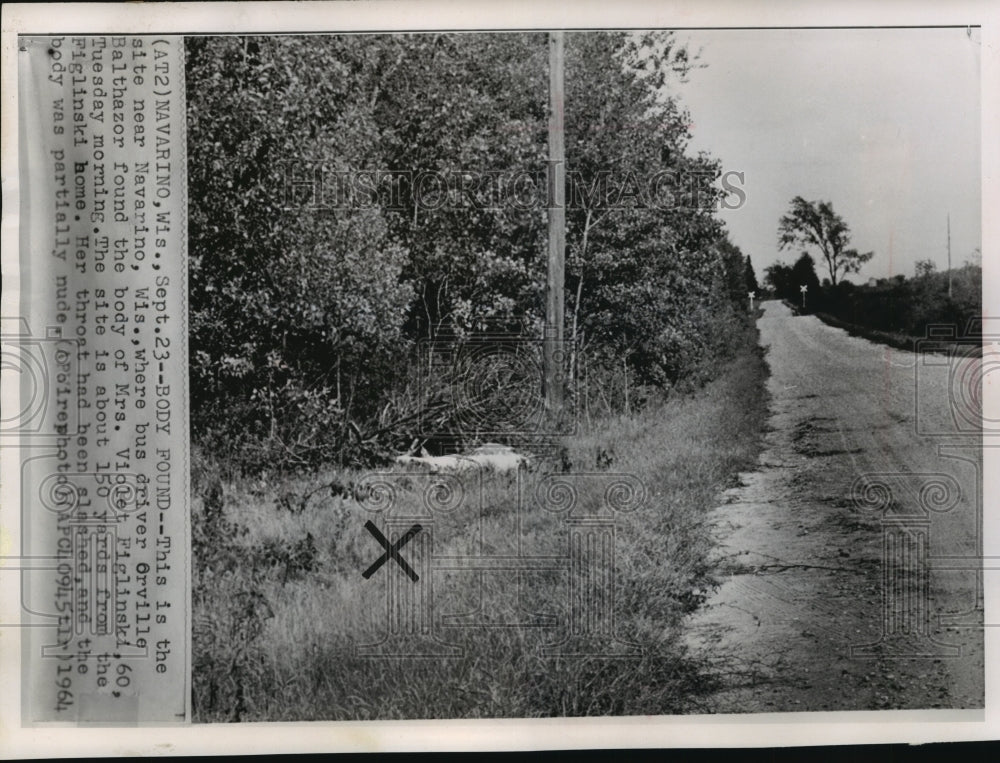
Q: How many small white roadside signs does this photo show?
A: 2